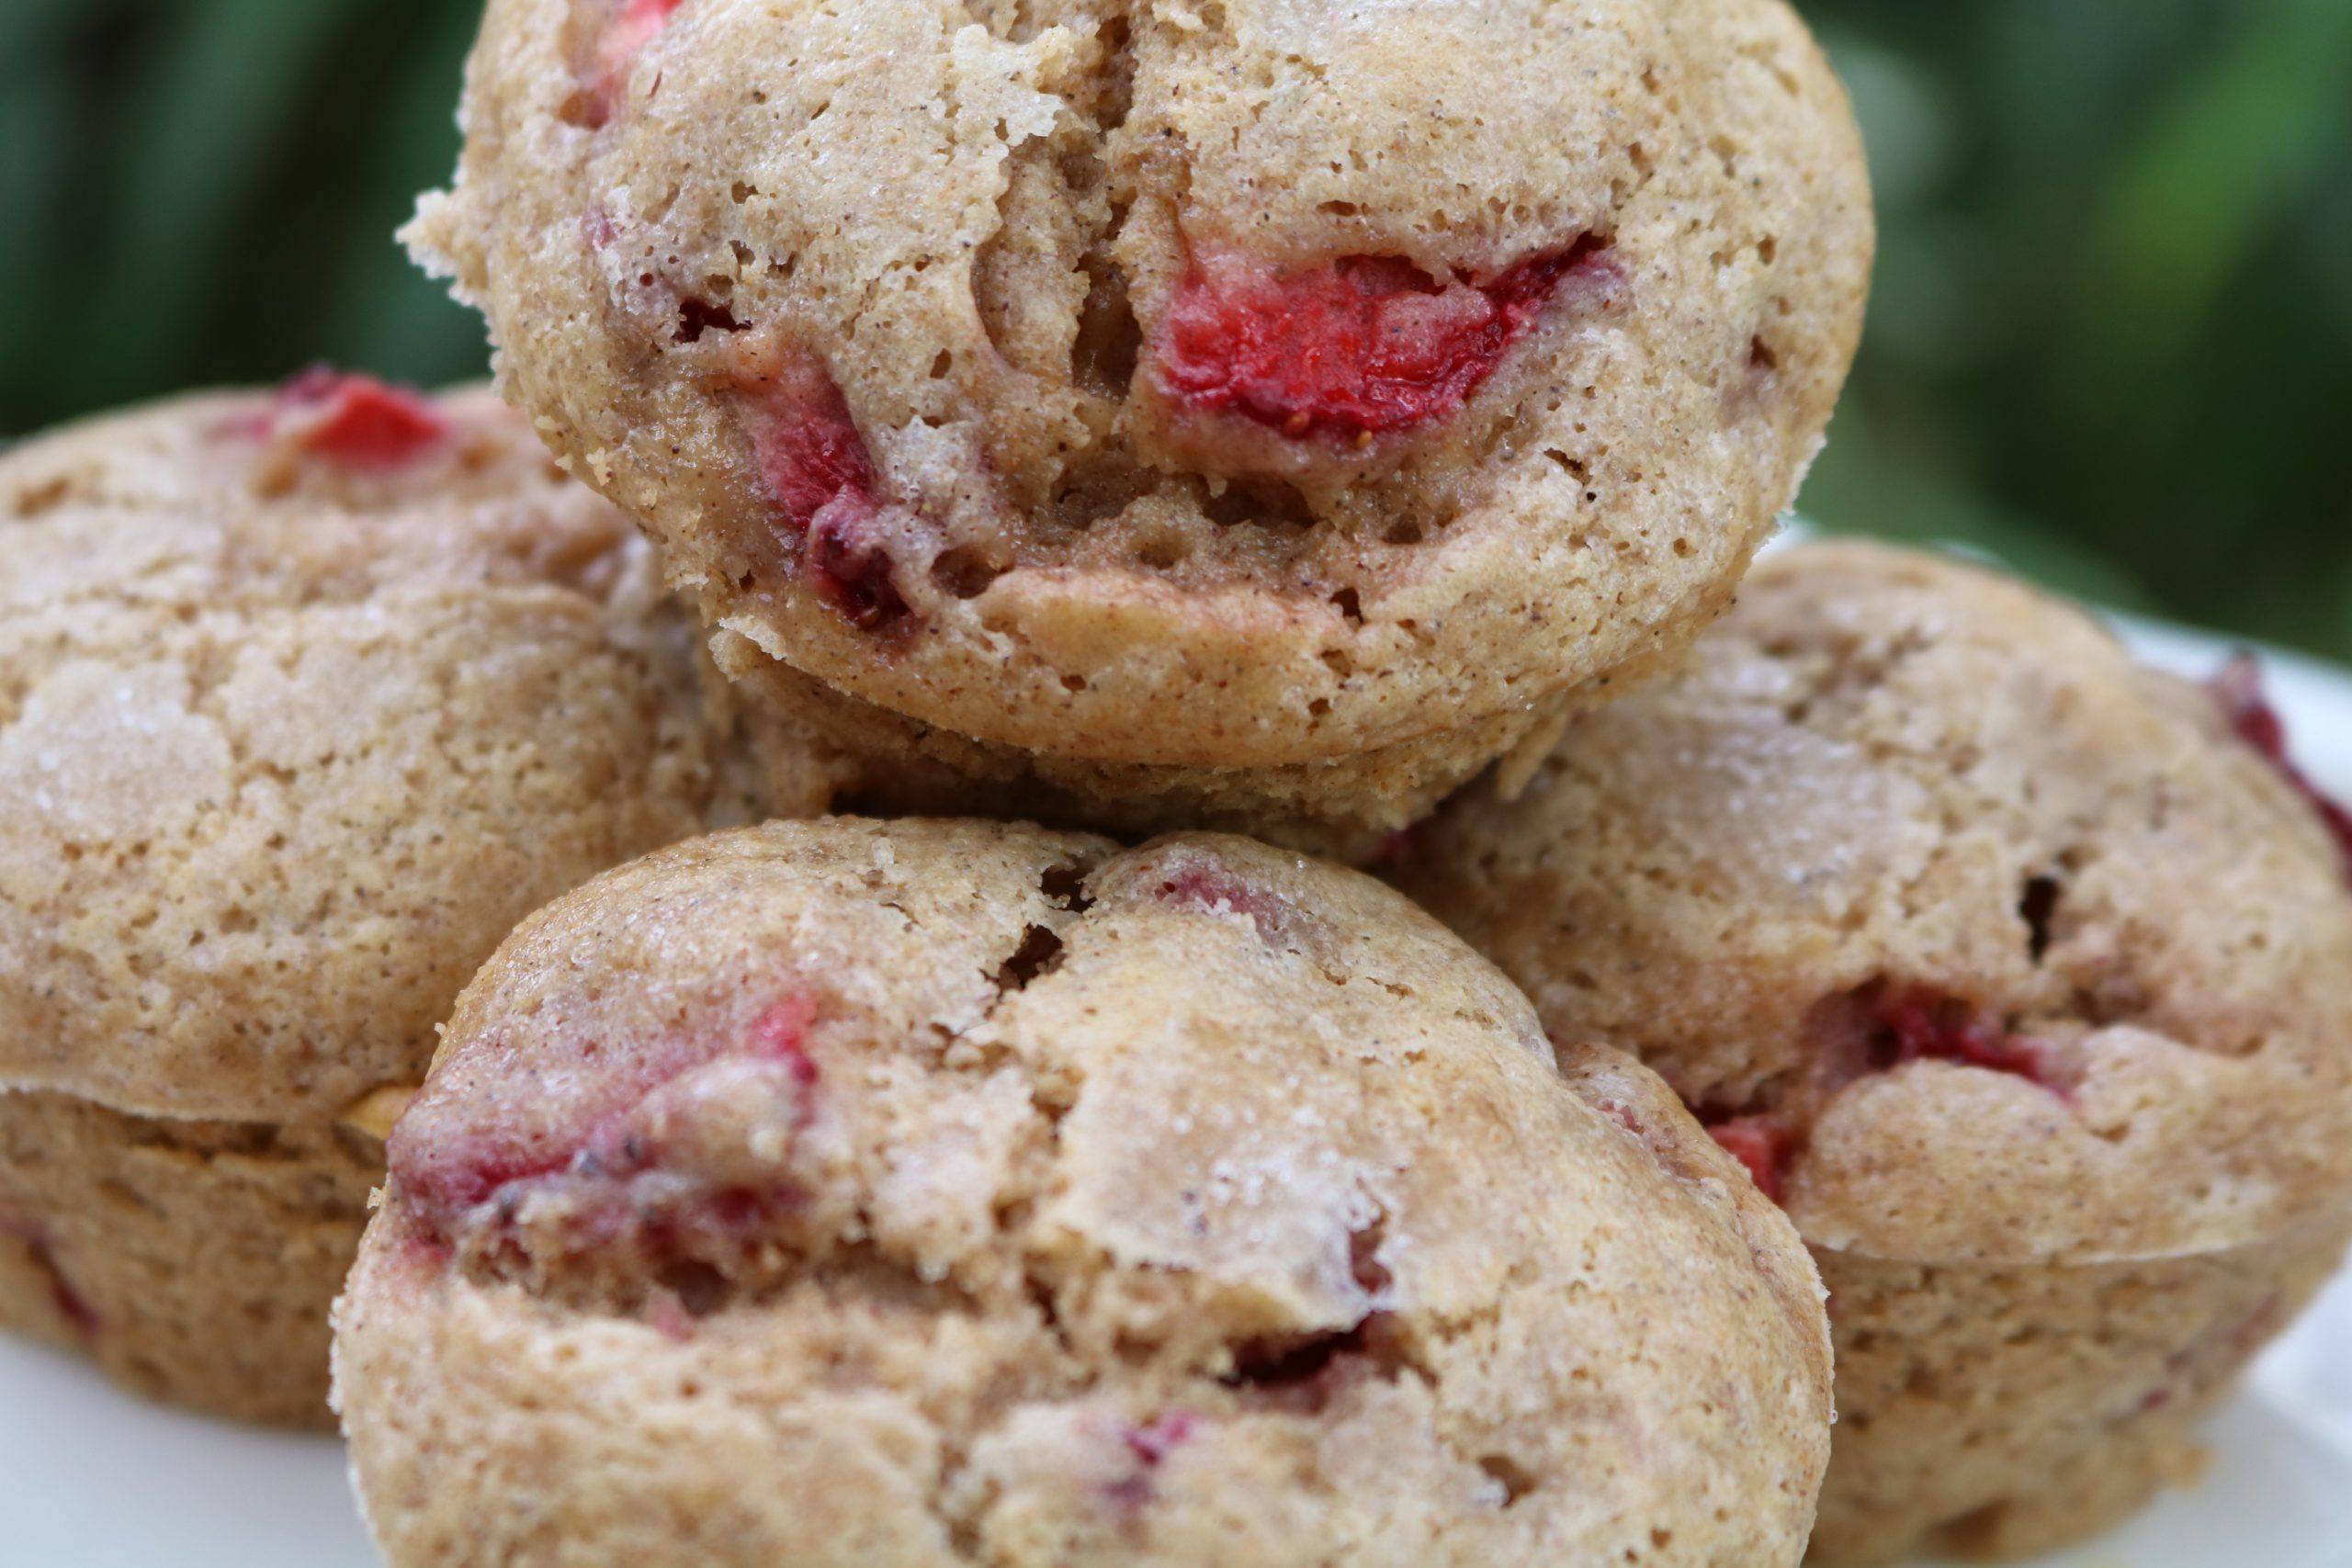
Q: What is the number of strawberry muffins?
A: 4